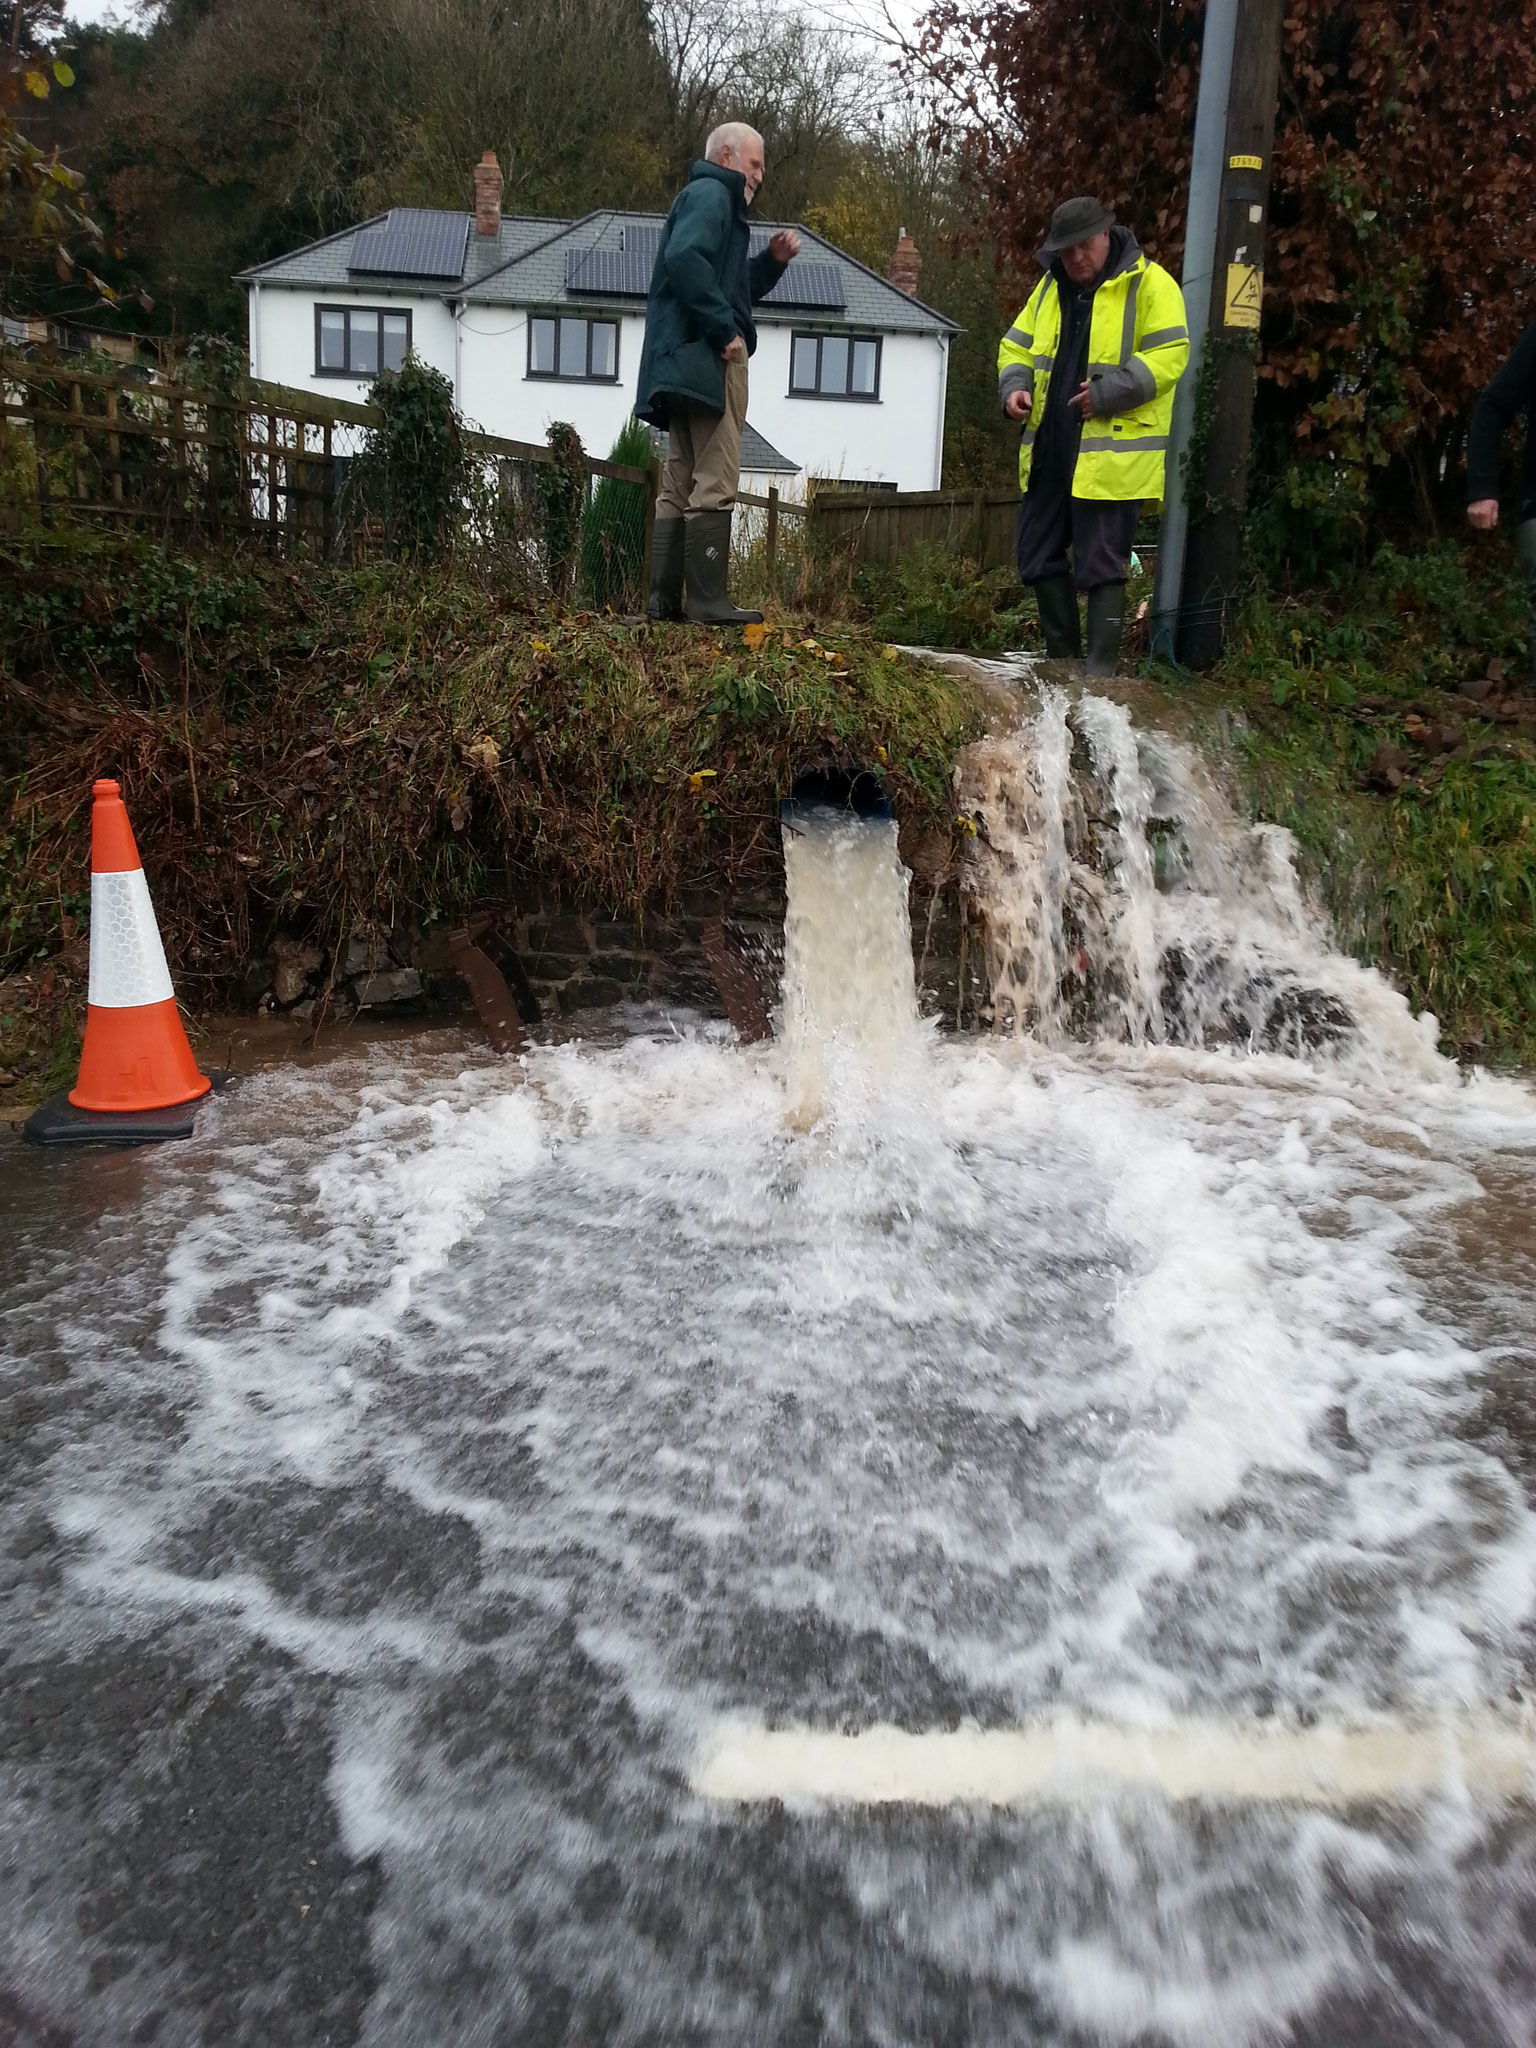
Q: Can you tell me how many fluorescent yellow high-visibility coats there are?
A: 1